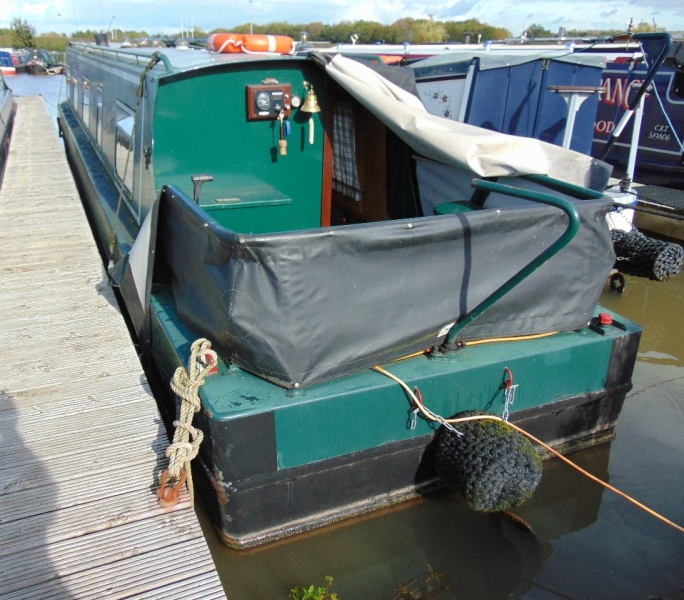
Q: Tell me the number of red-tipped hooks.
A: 2